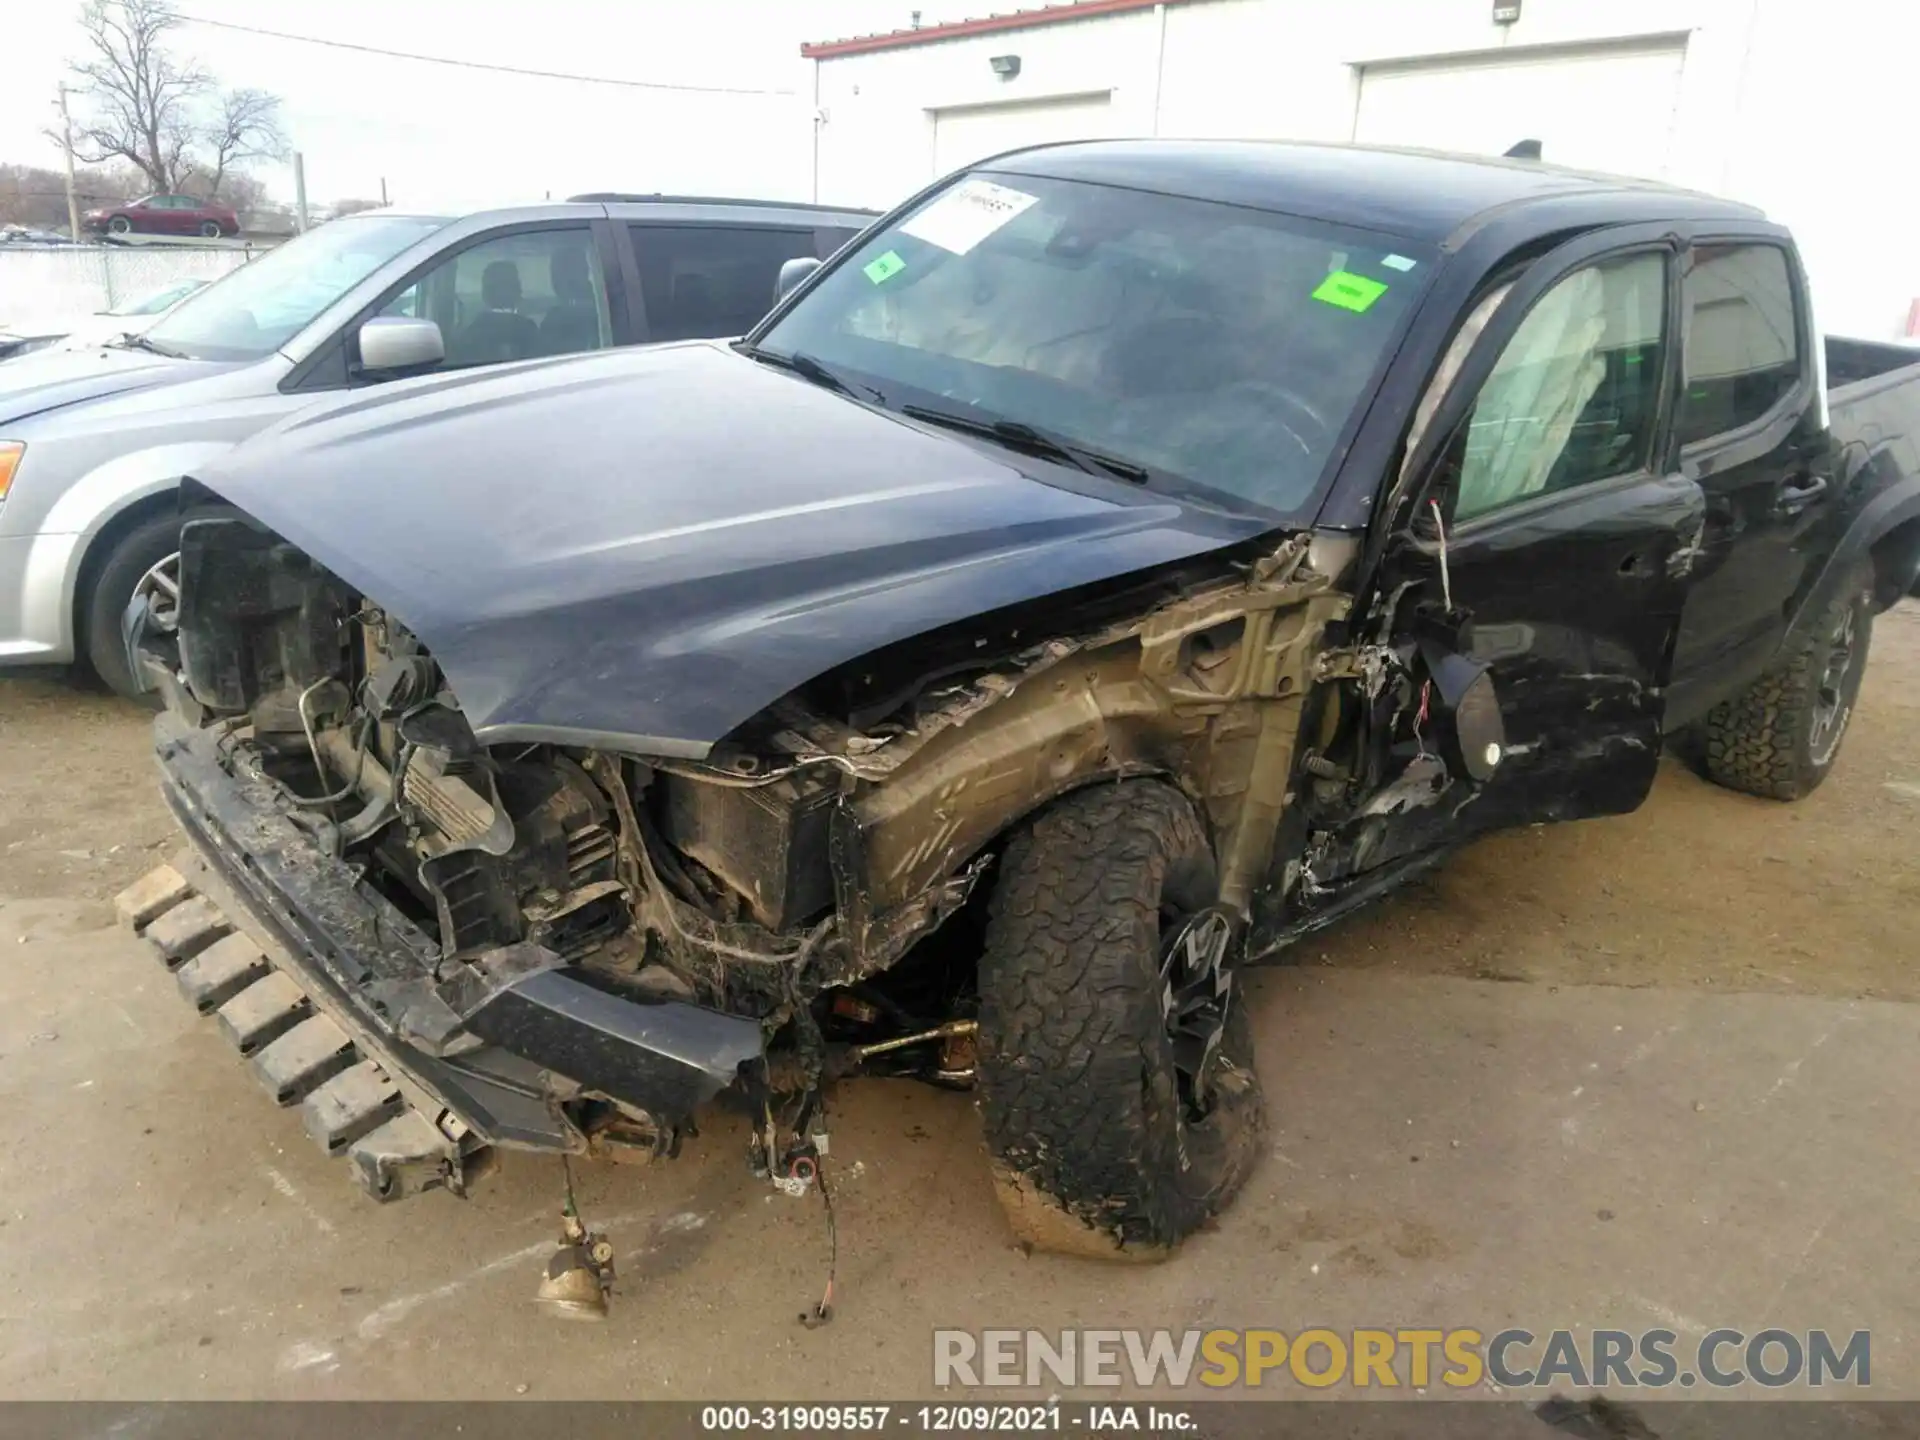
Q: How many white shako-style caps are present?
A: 0